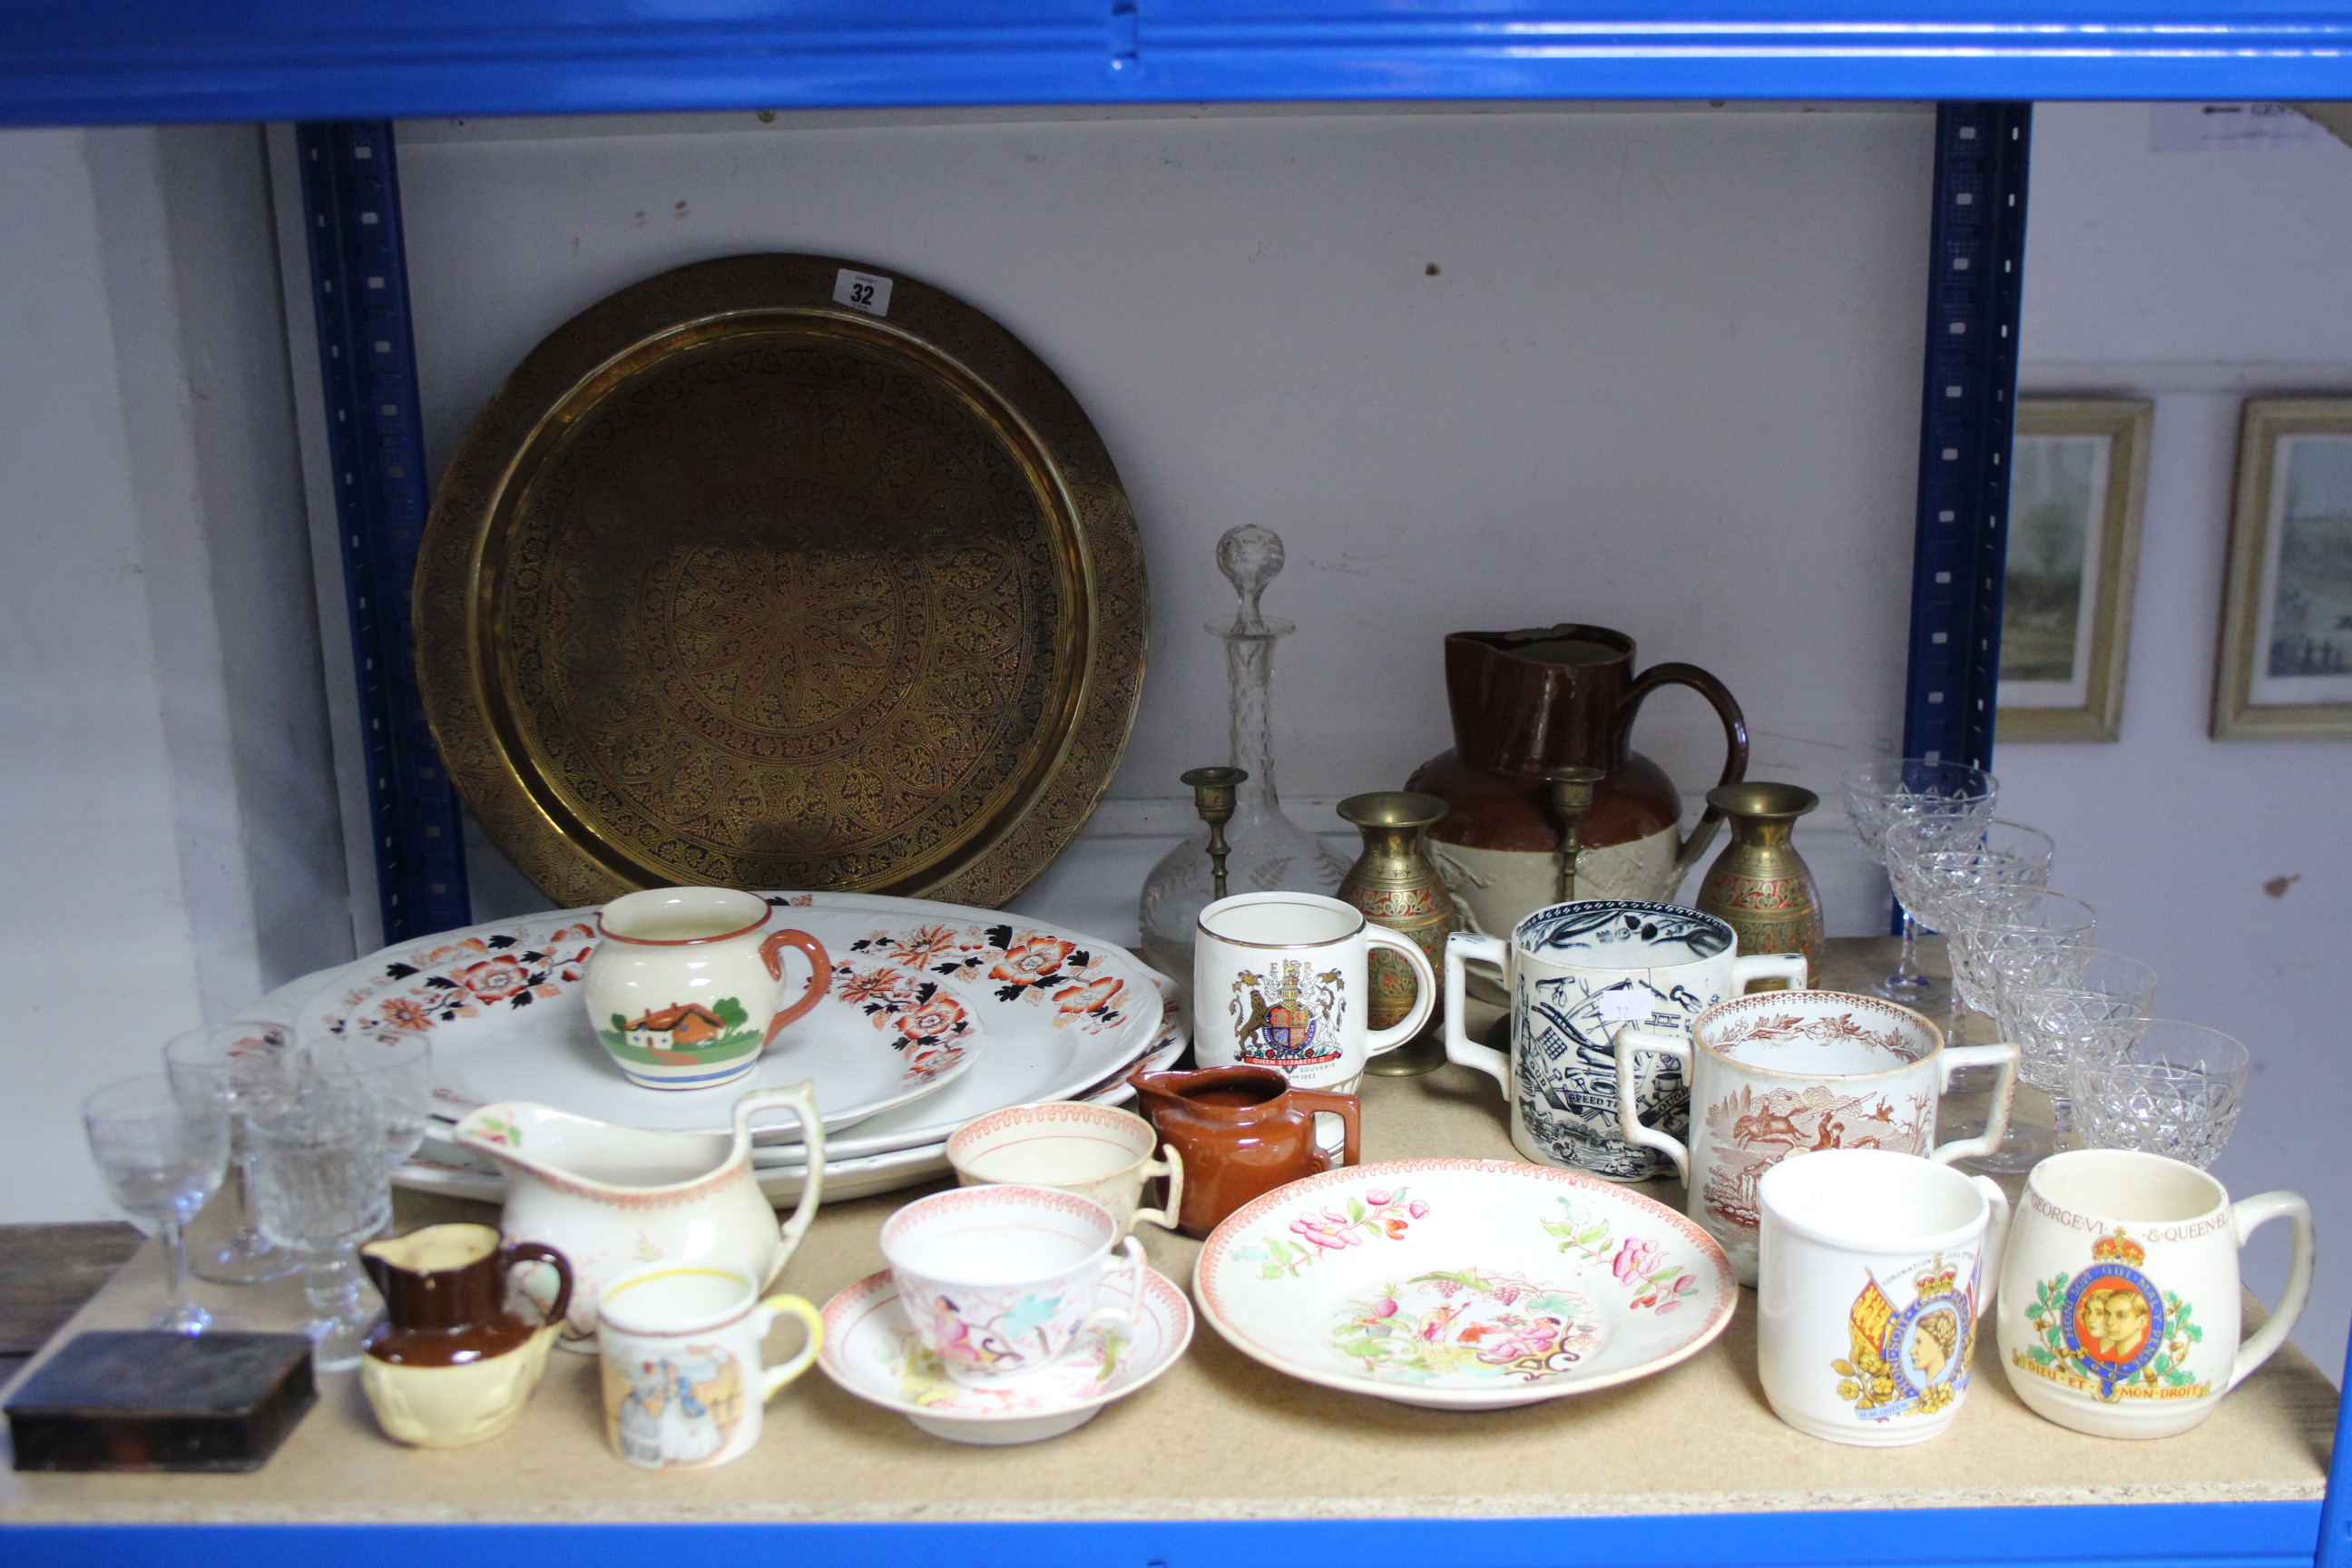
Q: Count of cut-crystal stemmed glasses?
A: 5